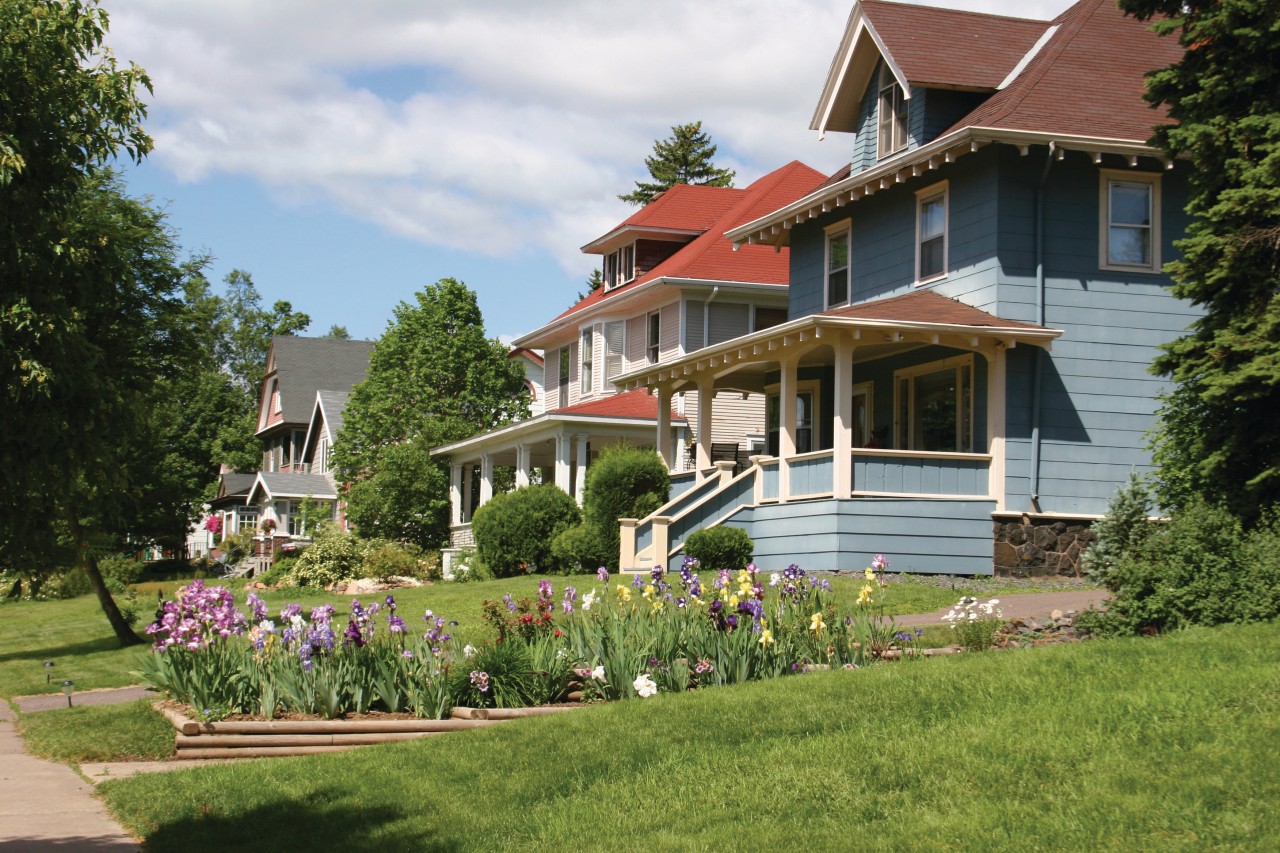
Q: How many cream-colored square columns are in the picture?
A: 5